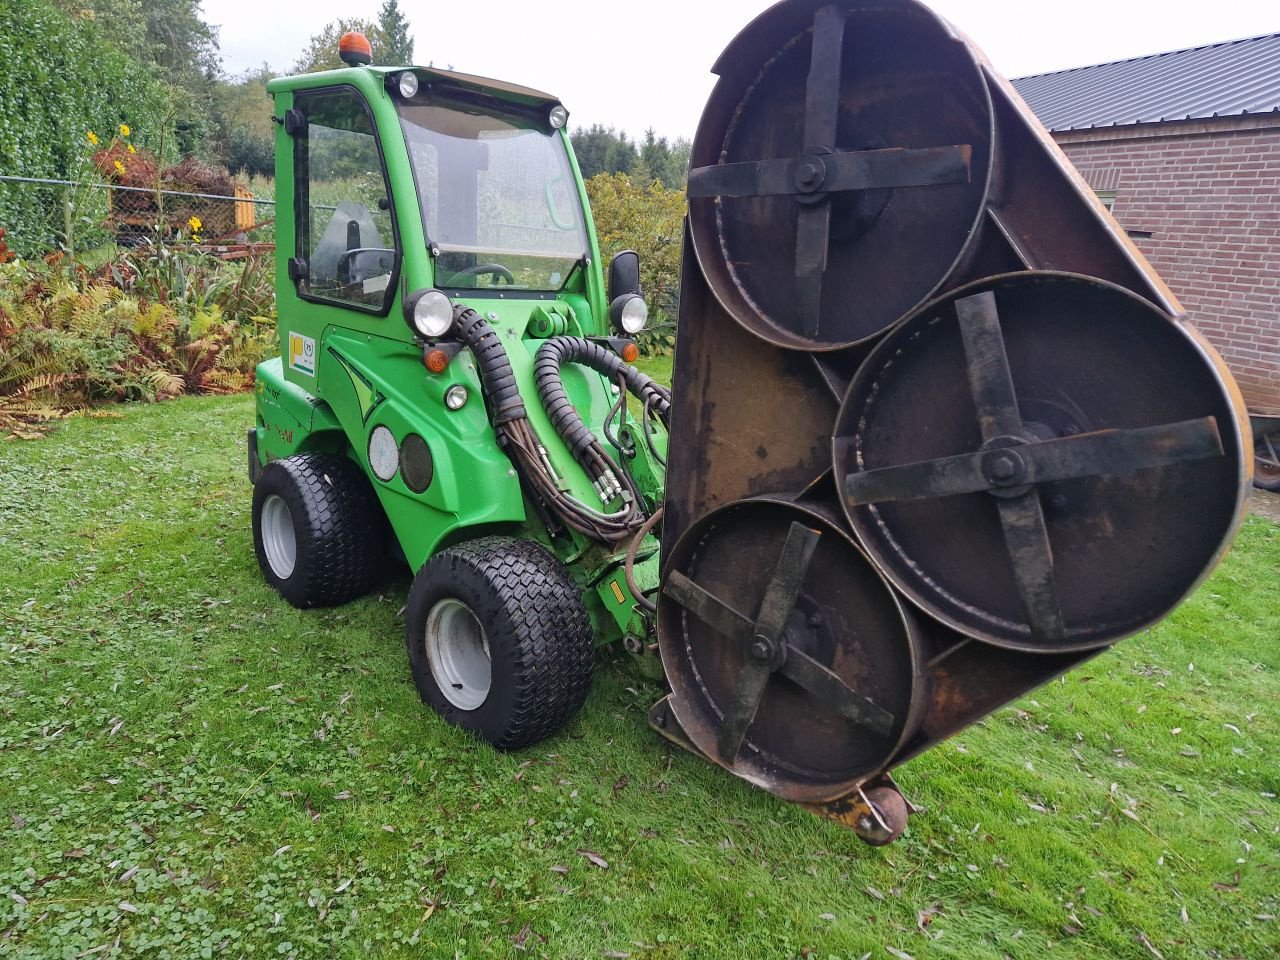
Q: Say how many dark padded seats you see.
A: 1